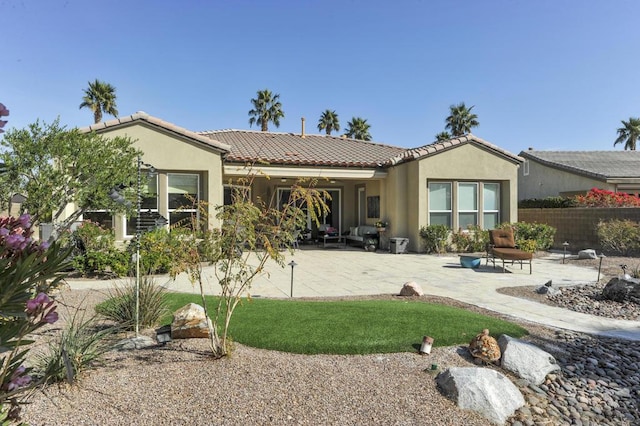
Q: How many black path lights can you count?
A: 3